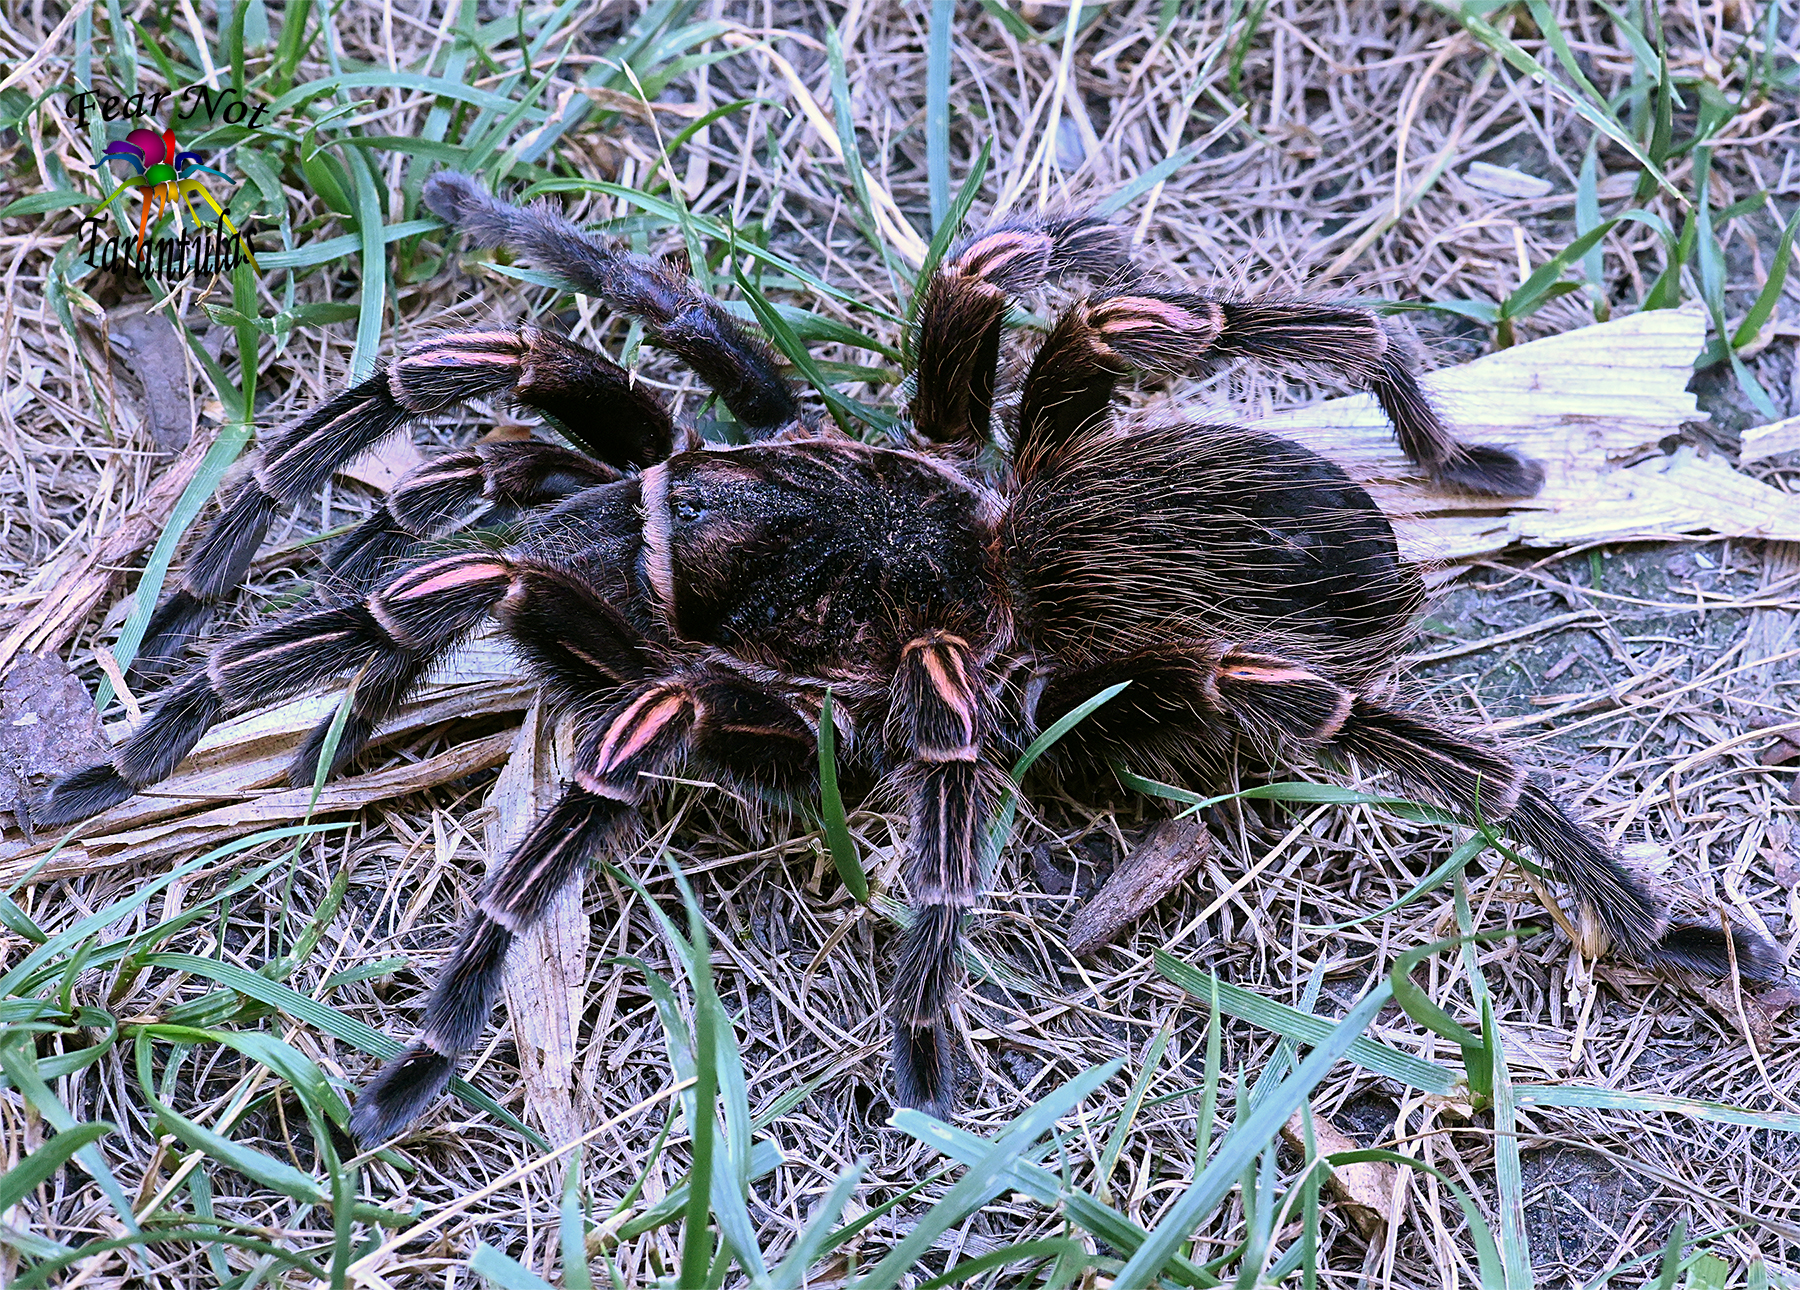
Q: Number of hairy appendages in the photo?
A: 10